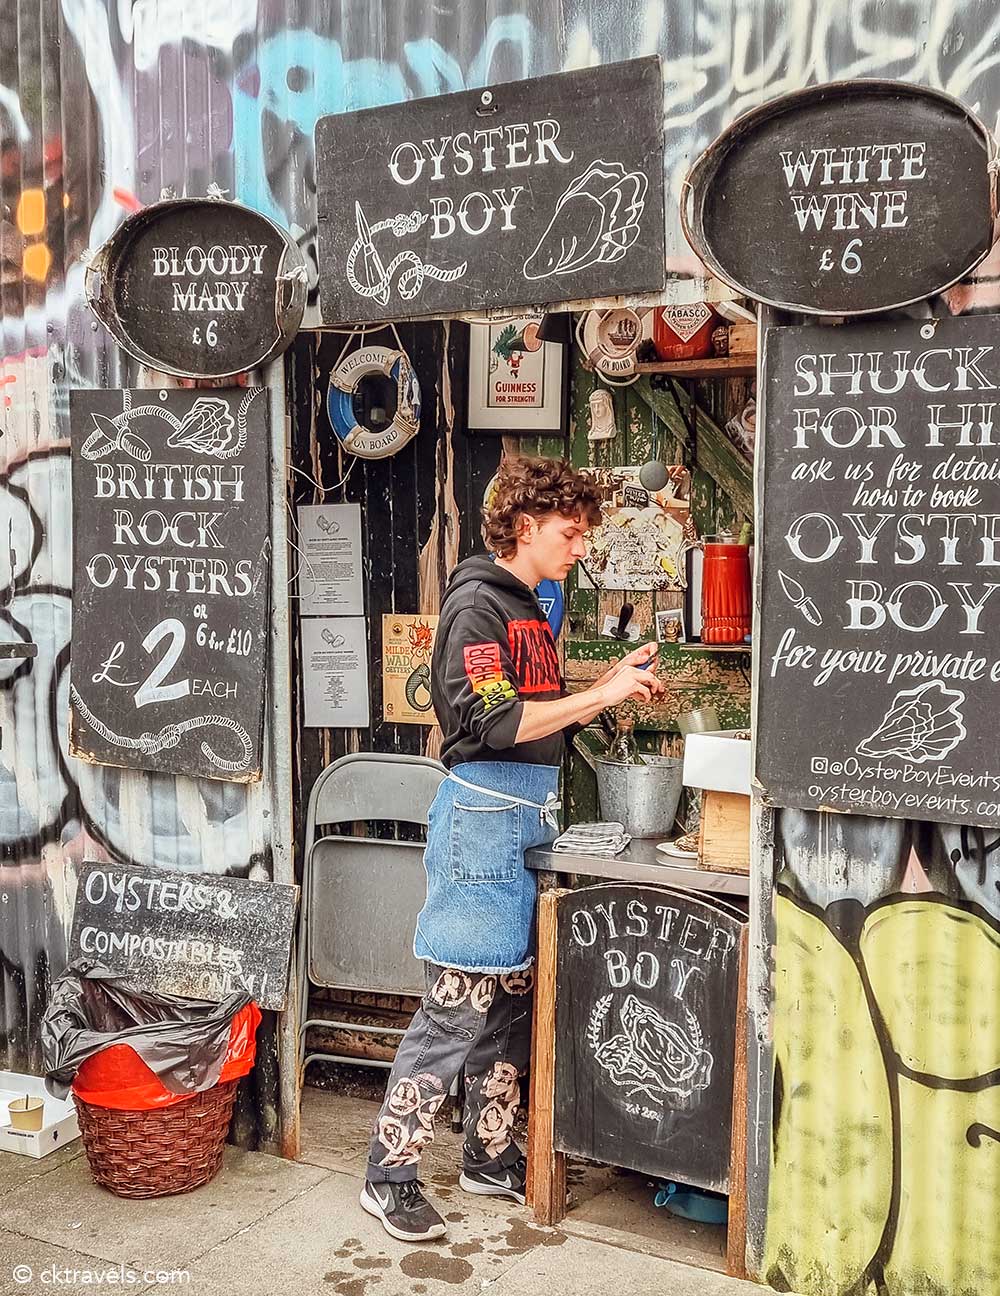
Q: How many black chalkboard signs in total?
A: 7